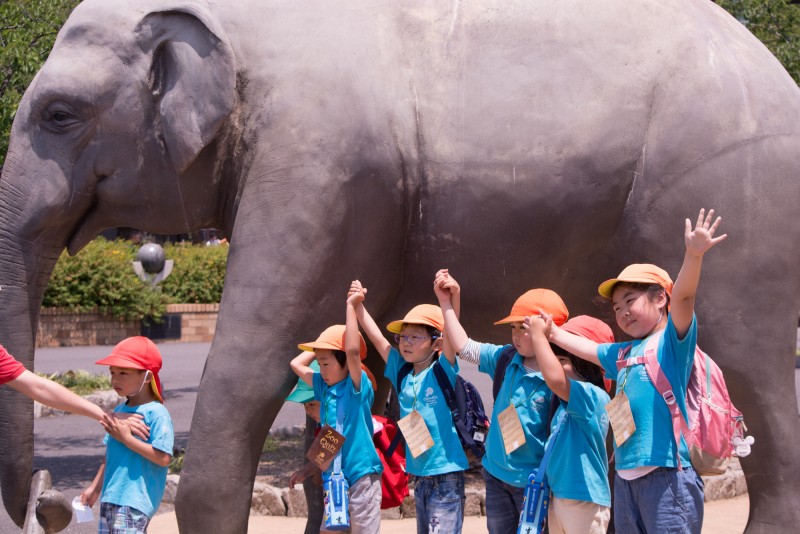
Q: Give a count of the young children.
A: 7